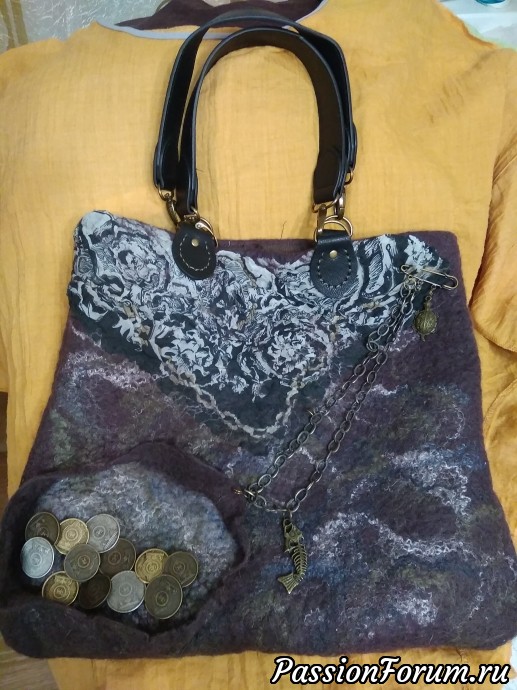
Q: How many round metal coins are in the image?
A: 12